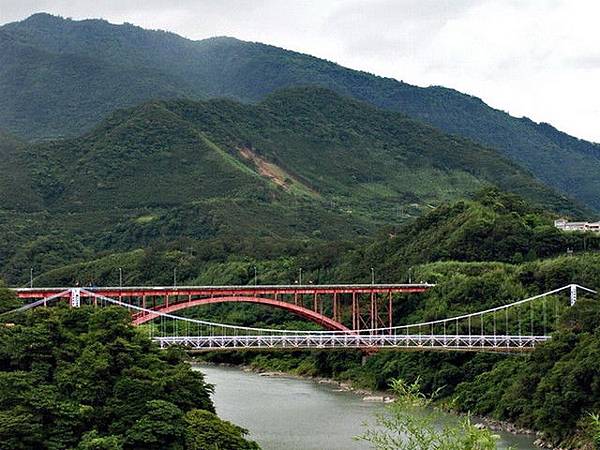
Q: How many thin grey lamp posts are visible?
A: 7